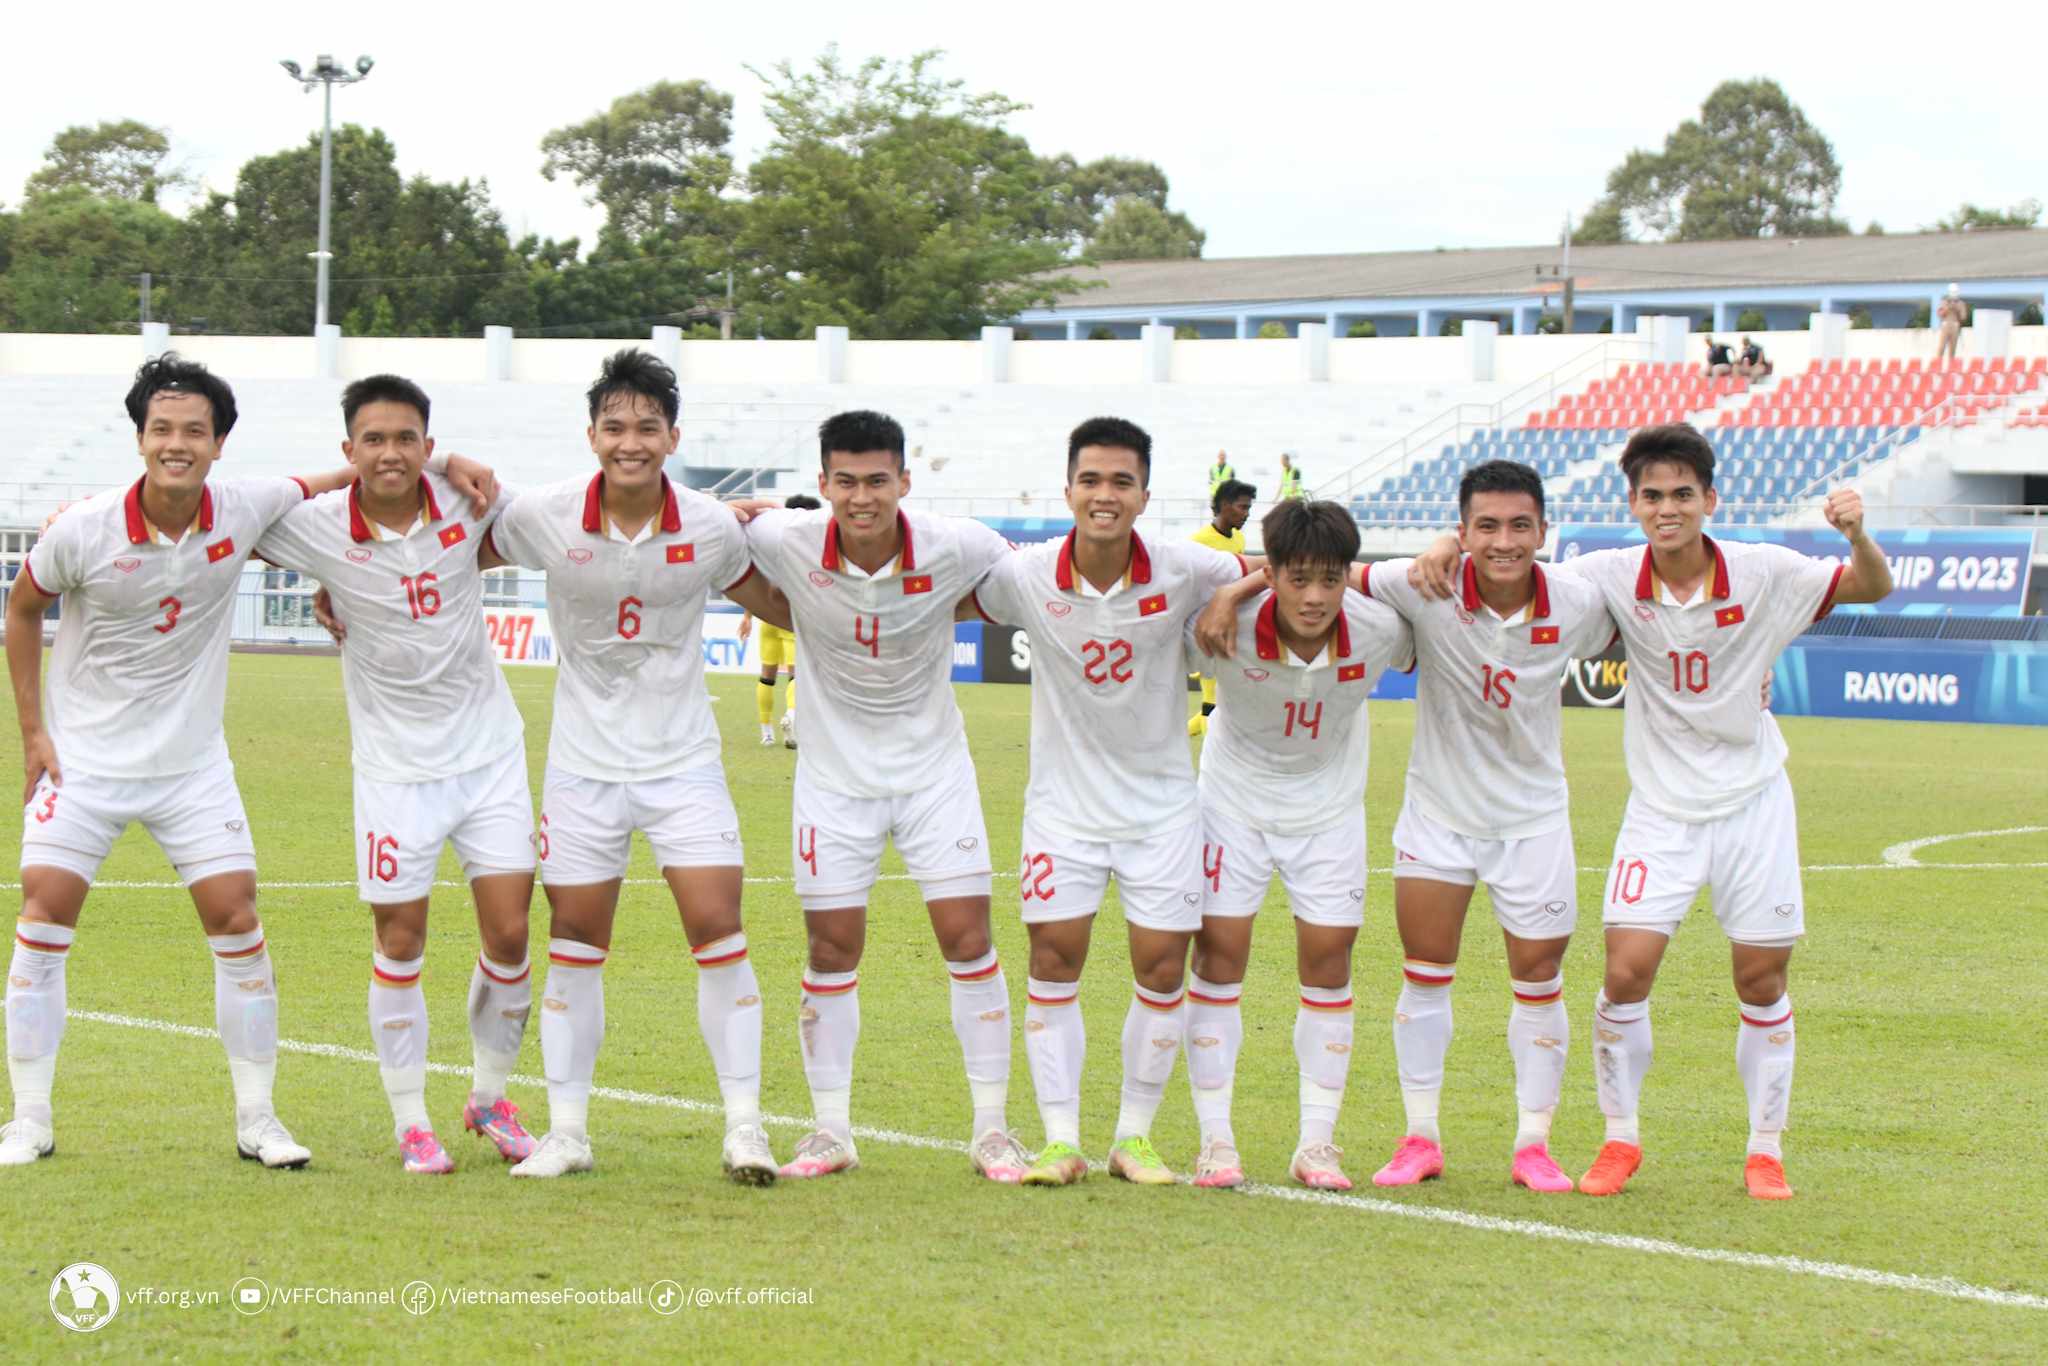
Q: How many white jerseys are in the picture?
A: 8